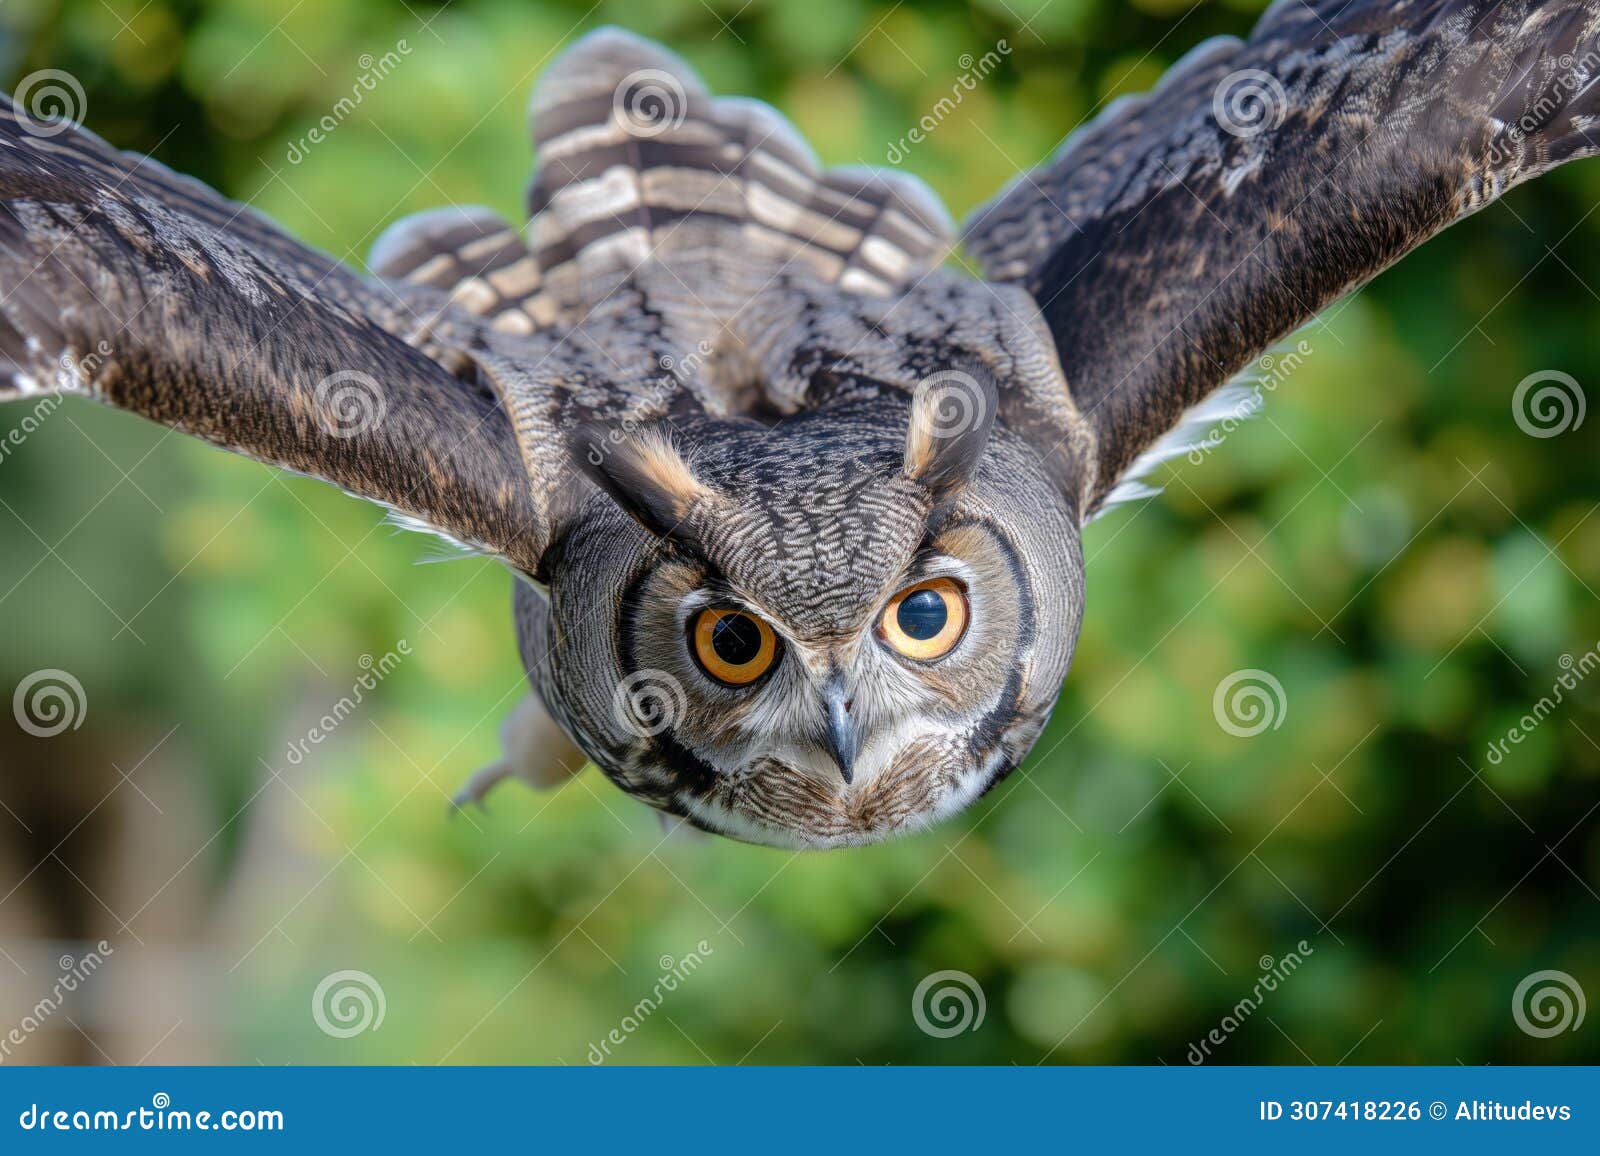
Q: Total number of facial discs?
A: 2